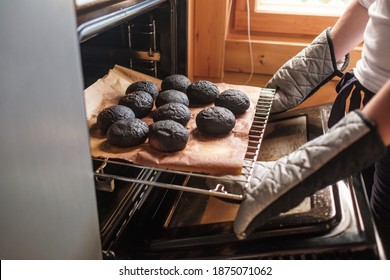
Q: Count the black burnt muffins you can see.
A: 11